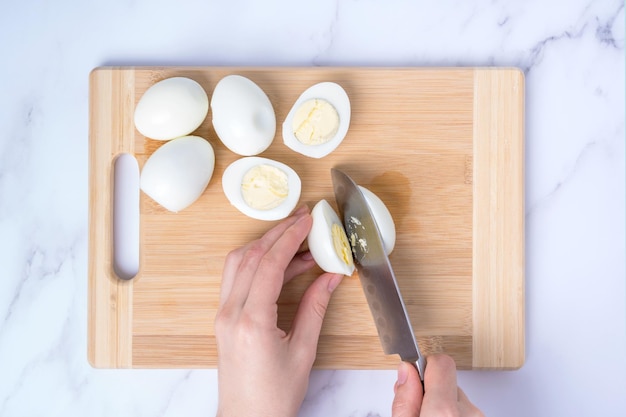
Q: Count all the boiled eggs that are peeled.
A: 5